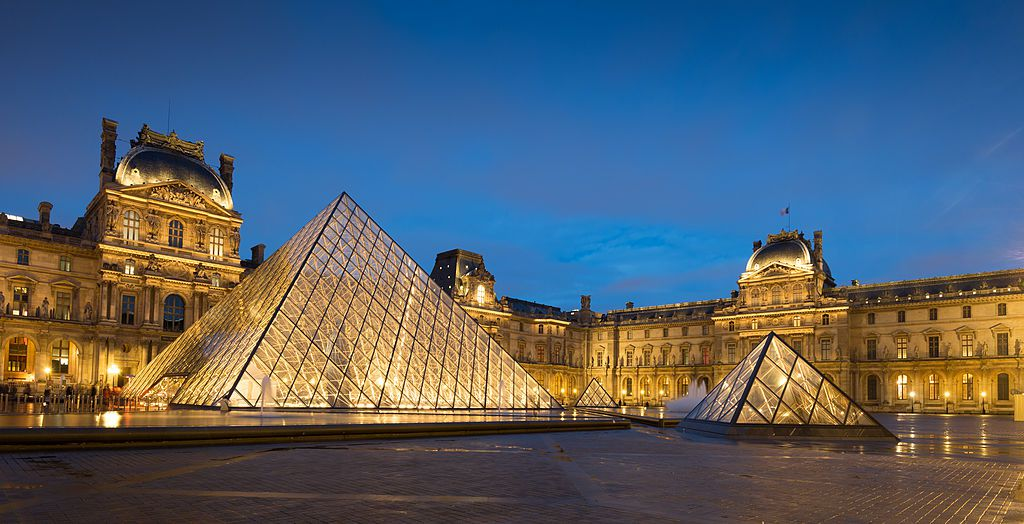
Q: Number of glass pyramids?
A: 3